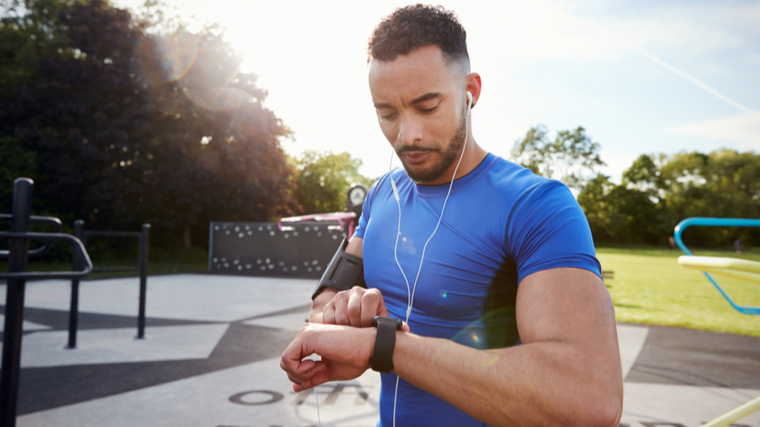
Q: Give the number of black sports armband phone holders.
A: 1